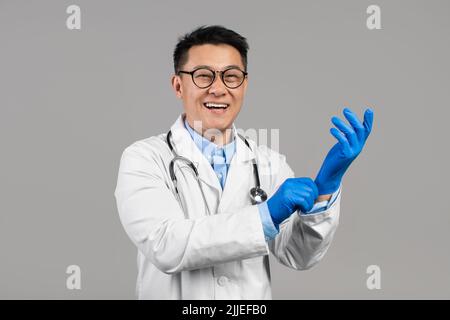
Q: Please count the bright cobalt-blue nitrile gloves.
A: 2